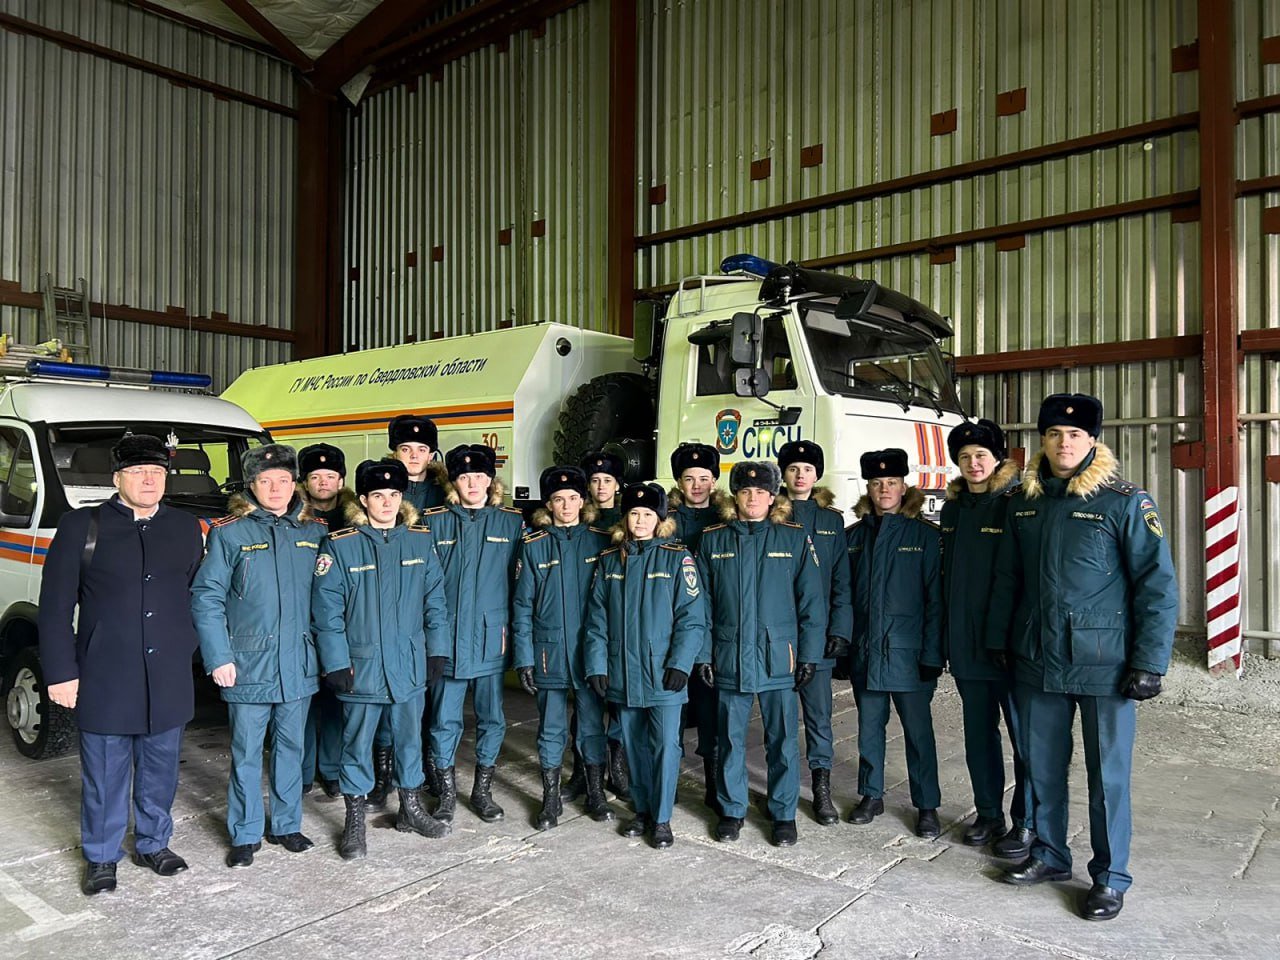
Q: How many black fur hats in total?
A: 13